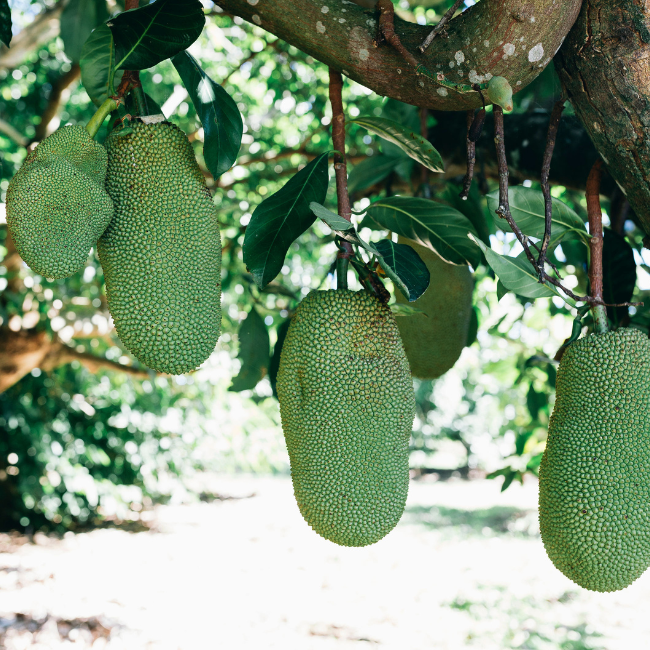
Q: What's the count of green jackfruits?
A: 5